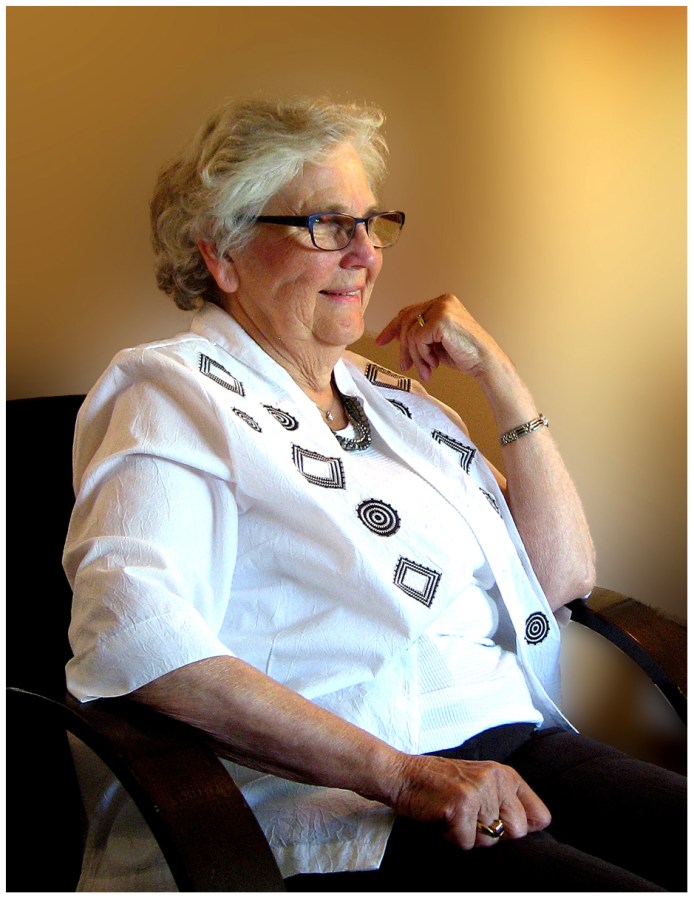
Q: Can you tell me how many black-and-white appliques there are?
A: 11